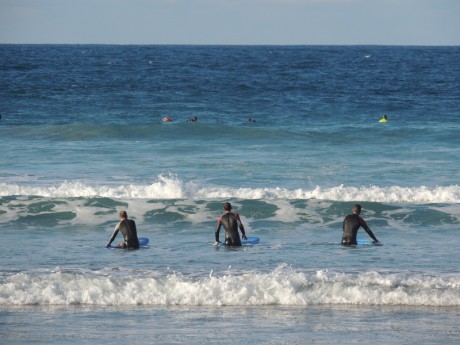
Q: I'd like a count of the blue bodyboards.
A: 3